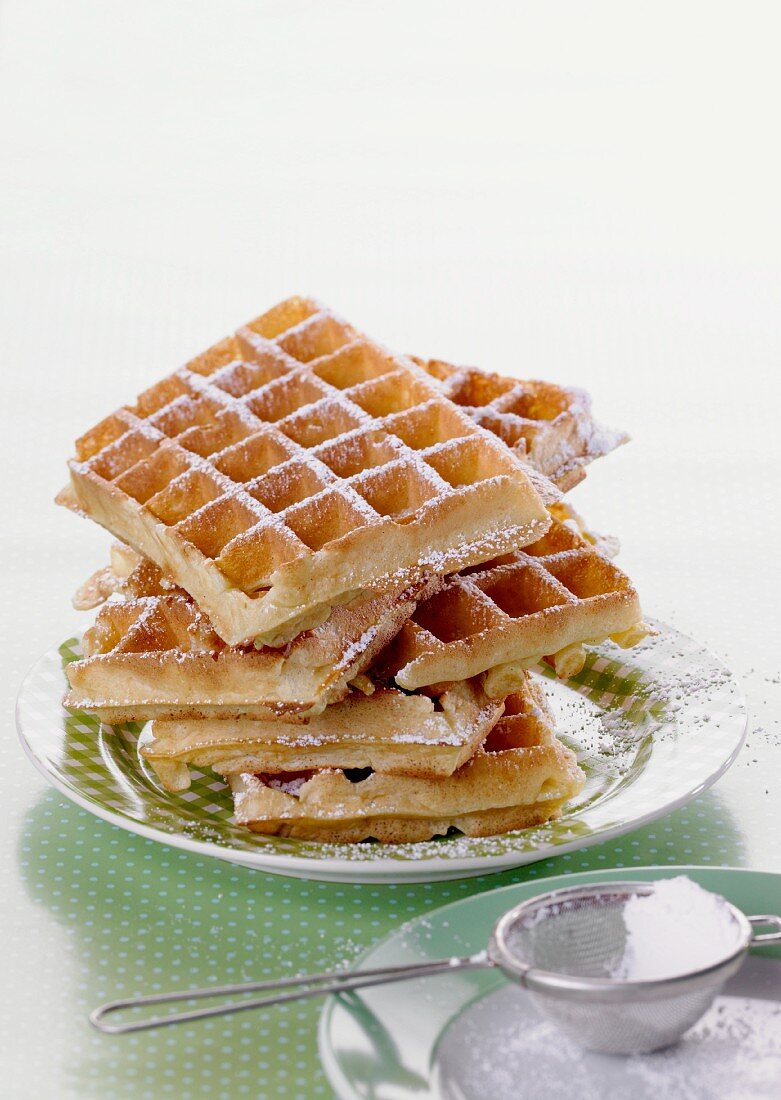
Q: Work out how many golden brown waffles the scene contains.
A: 6